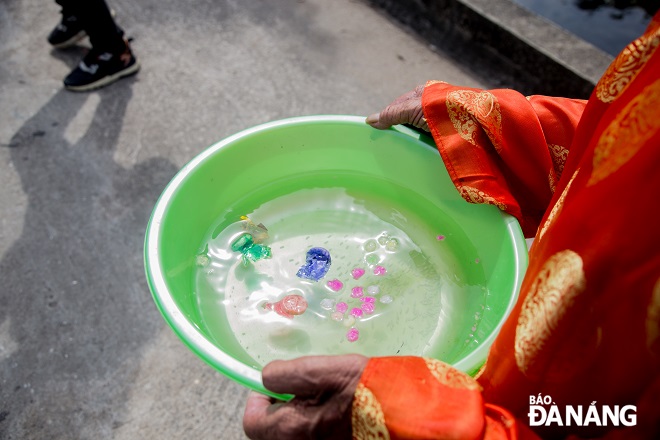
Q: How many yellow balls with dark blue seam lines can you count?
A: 0